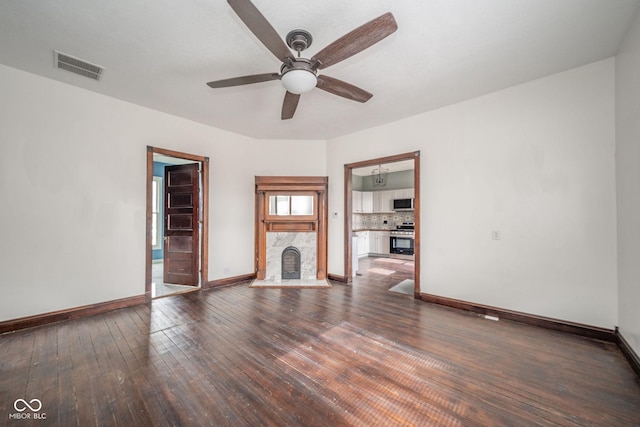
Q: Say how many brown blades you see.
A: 5